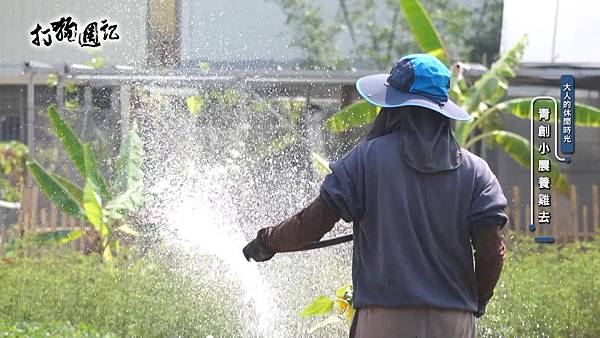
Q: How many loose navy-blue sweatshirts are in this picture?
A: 1